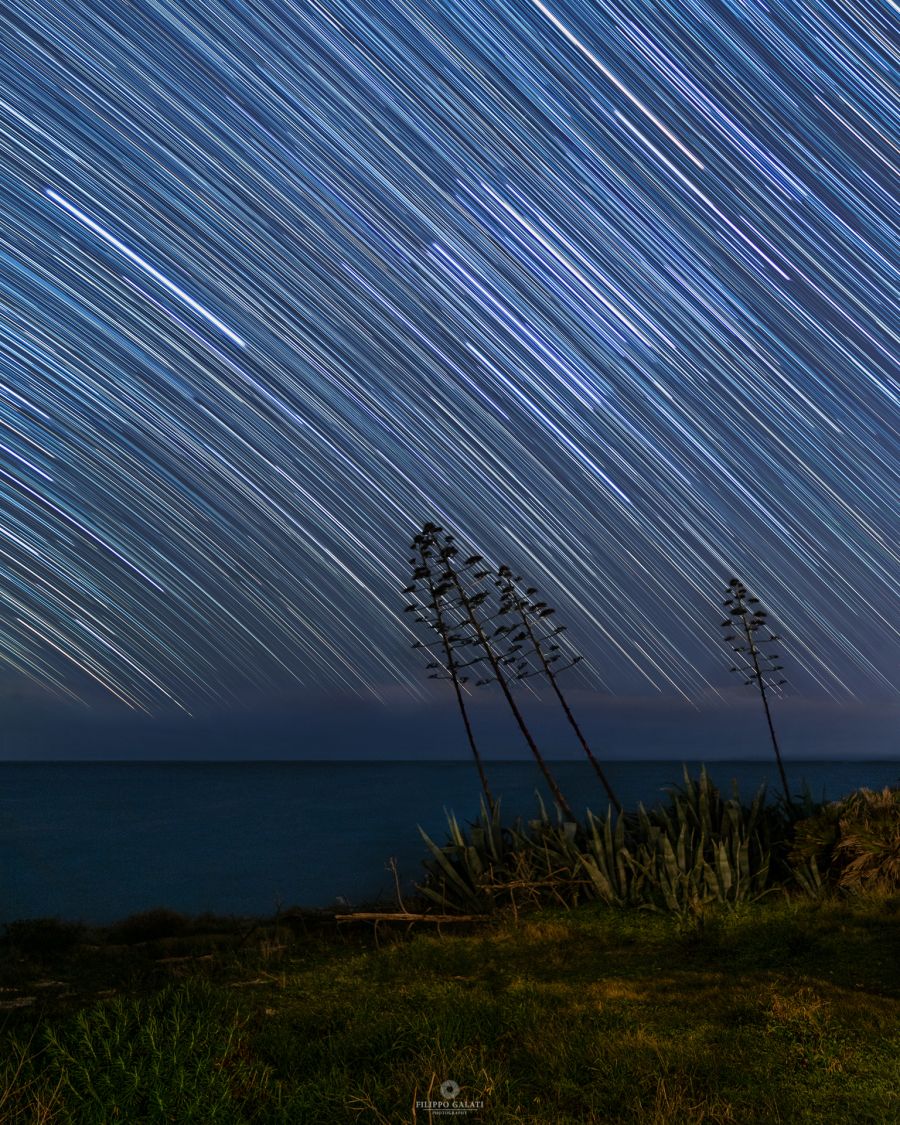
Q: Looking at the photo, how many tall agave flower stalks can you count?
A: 4